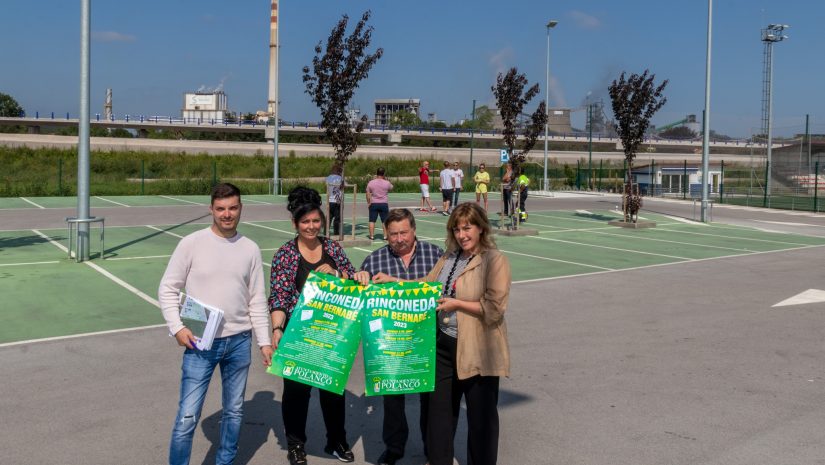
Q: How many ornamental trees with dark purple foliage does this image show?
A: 3